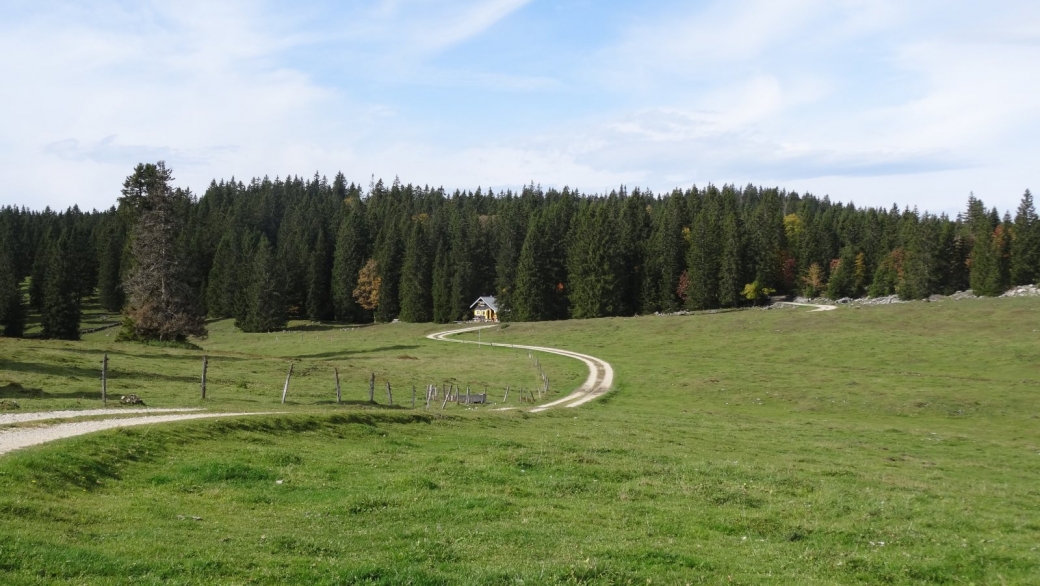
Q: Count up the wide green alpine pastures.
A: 1